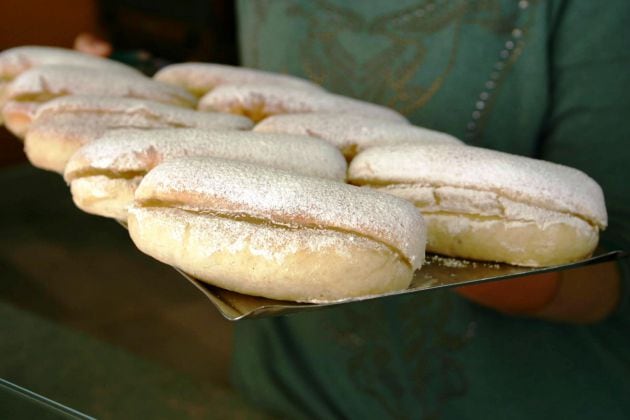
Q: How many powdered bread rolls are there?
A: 9